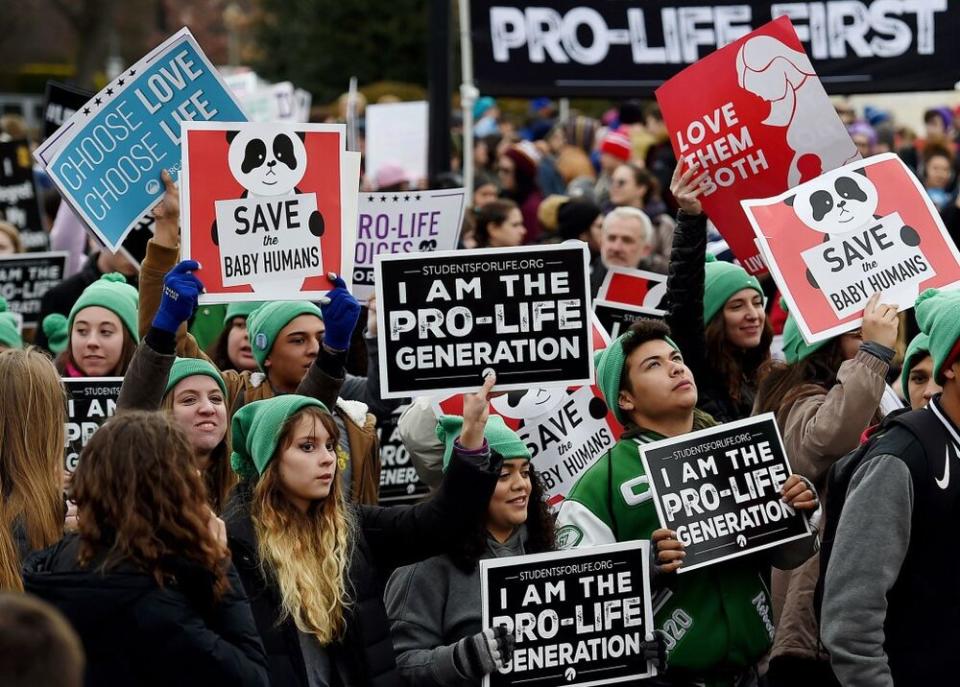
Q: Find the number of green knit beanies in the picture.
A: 13